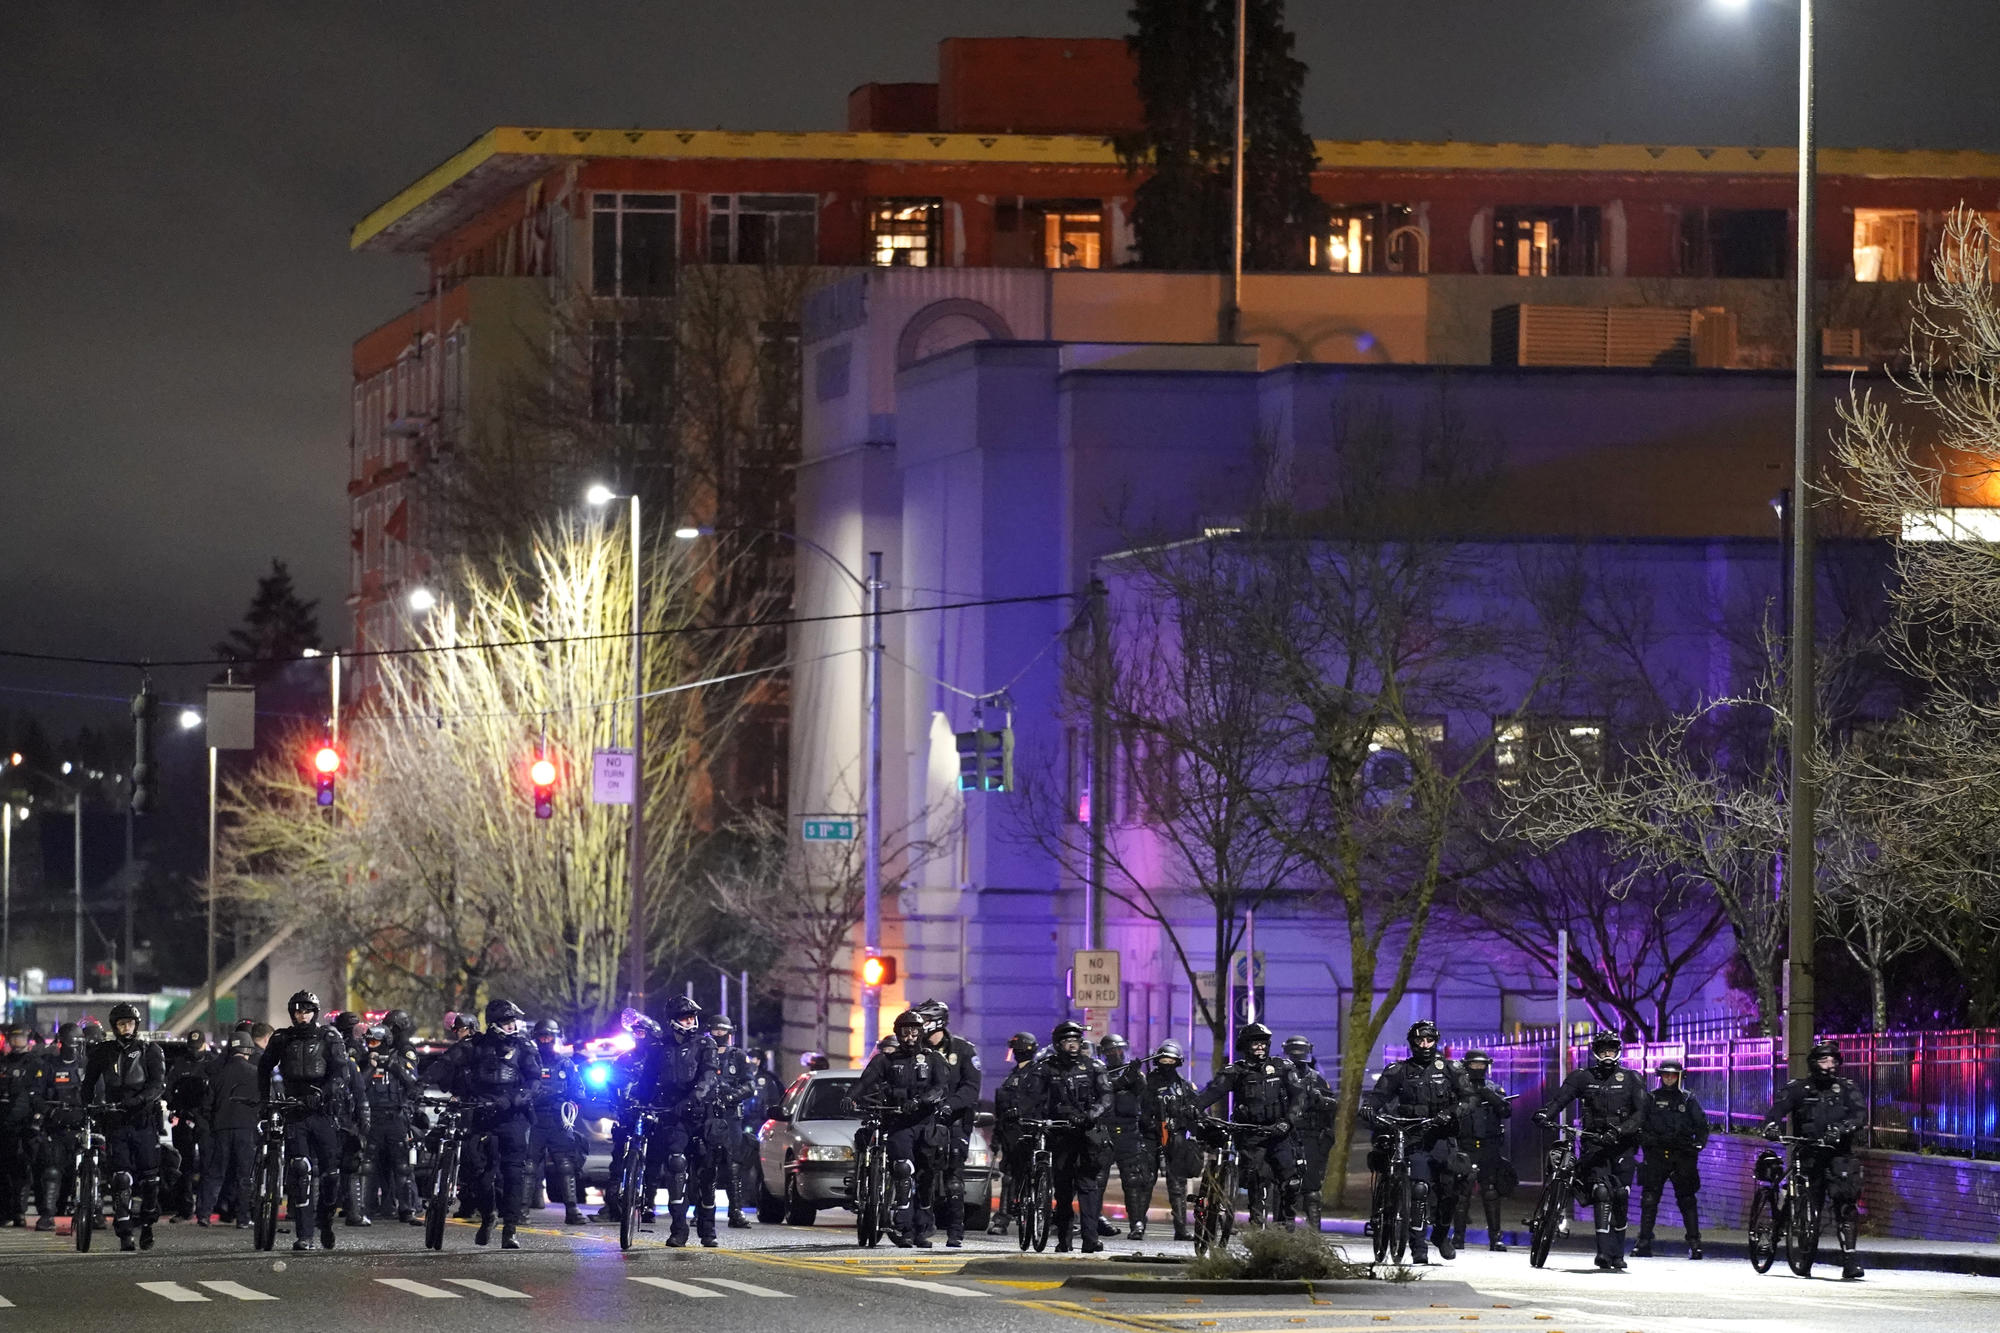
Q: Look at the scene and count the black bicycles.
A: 10